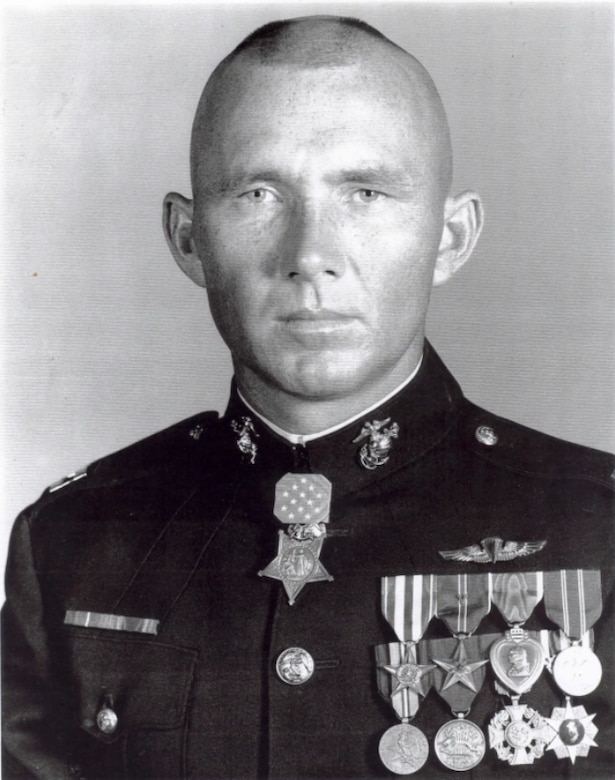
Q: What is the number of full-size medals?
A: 9